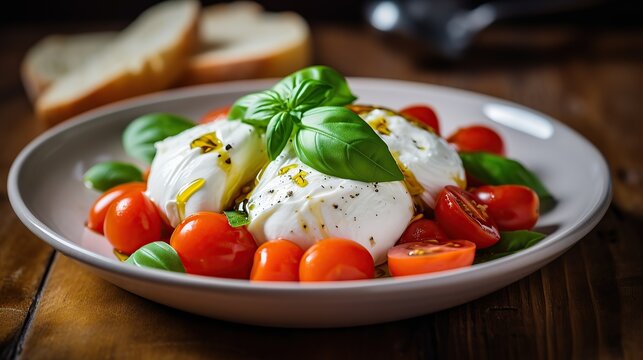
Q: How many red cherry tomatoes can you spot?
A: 12